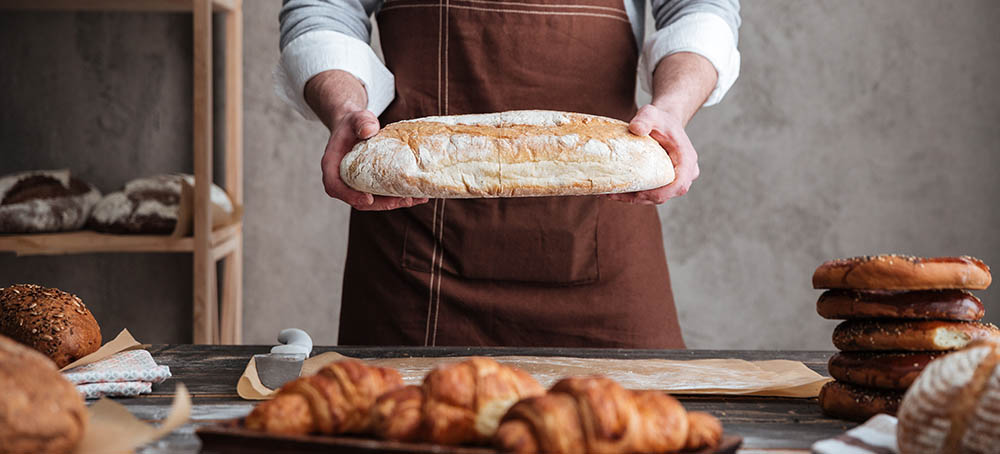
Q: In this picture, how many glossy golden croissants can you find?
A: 3